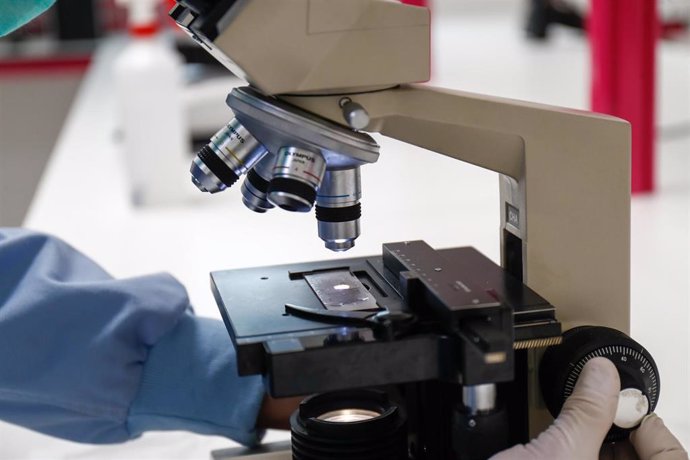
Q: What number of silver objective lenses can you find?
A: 4